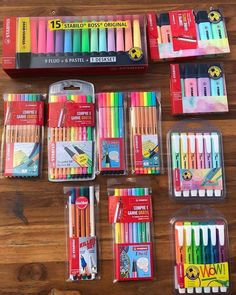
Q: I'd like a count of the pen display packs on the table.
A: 11